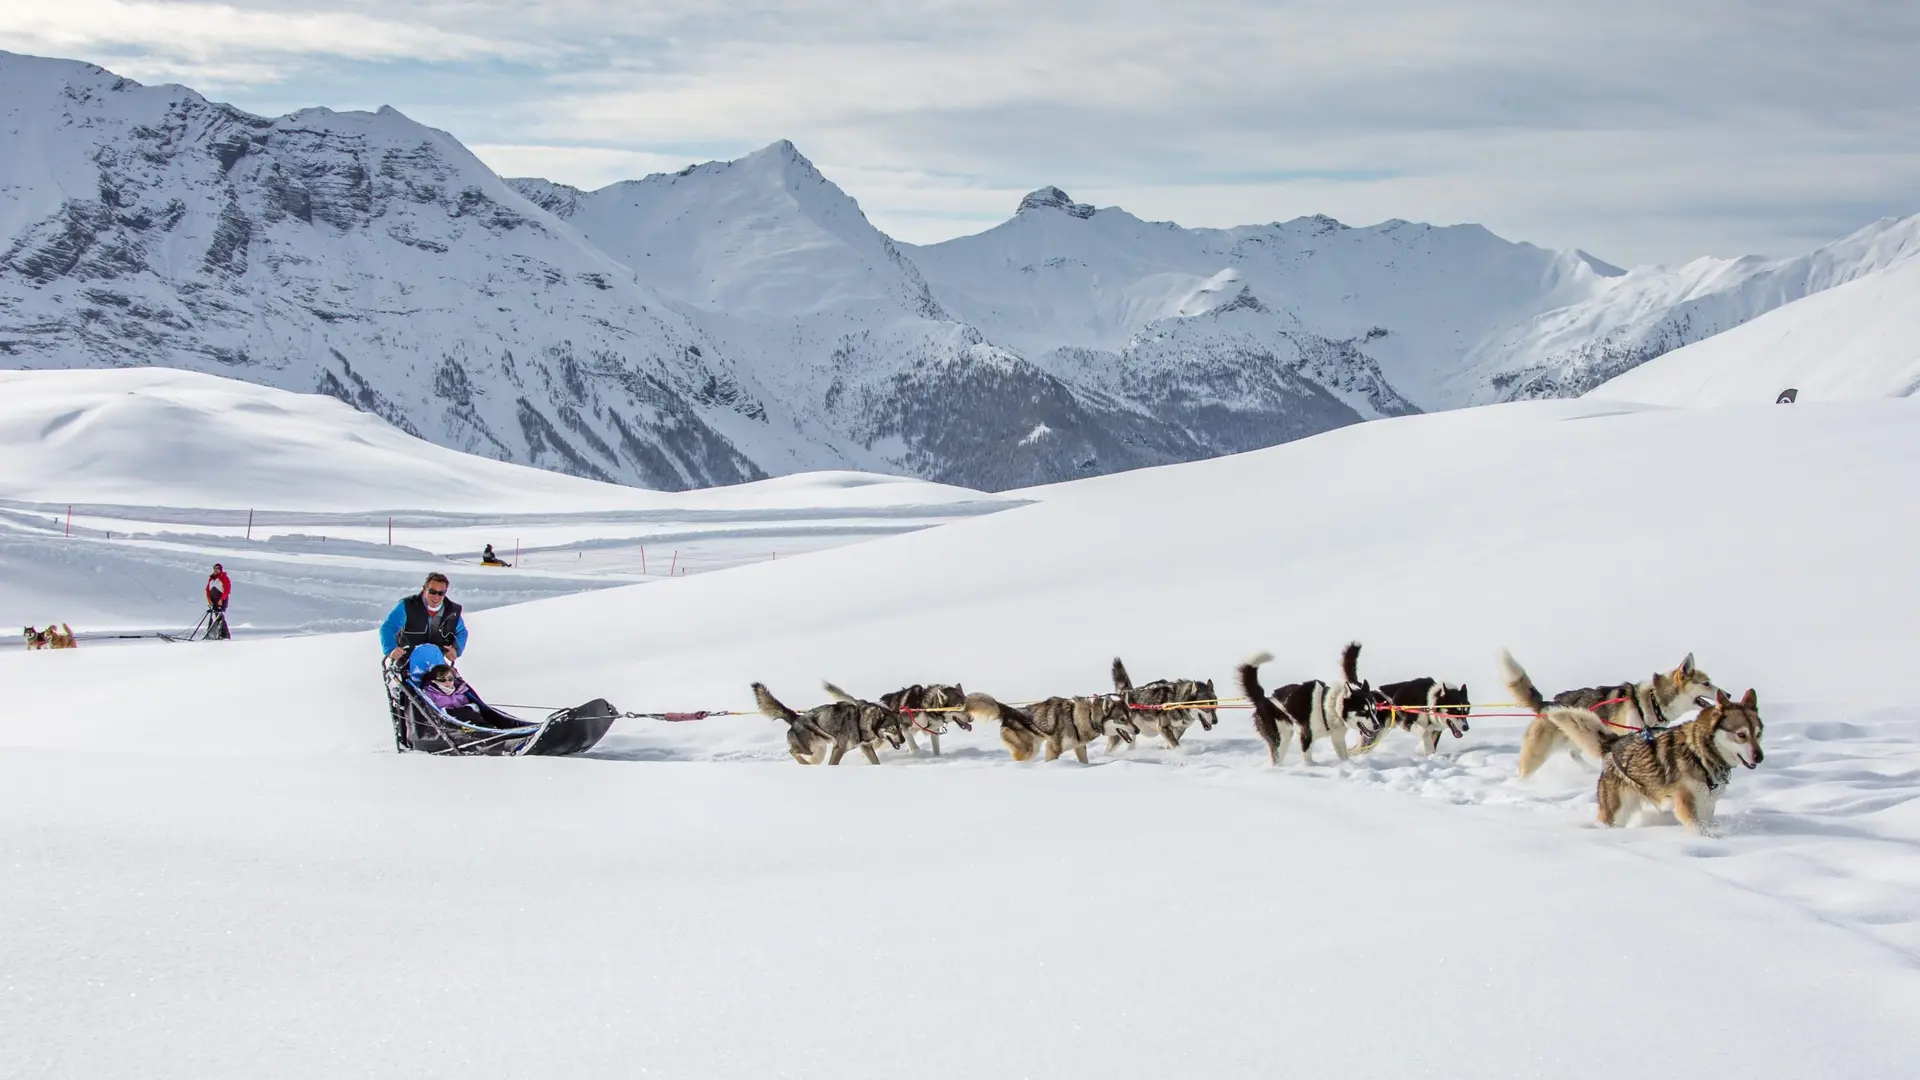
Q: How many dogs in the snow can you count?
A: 10